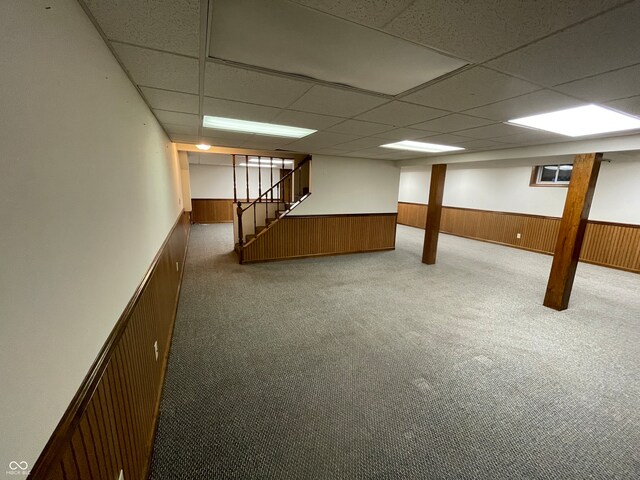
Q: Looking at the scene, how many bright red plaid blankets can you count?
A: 0